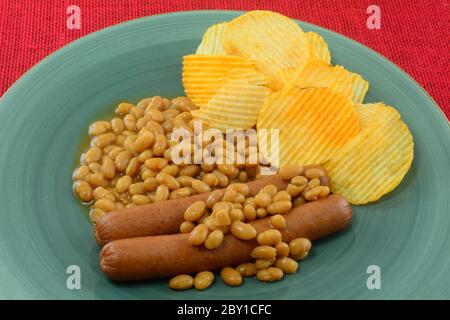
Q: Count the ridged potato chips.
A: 8